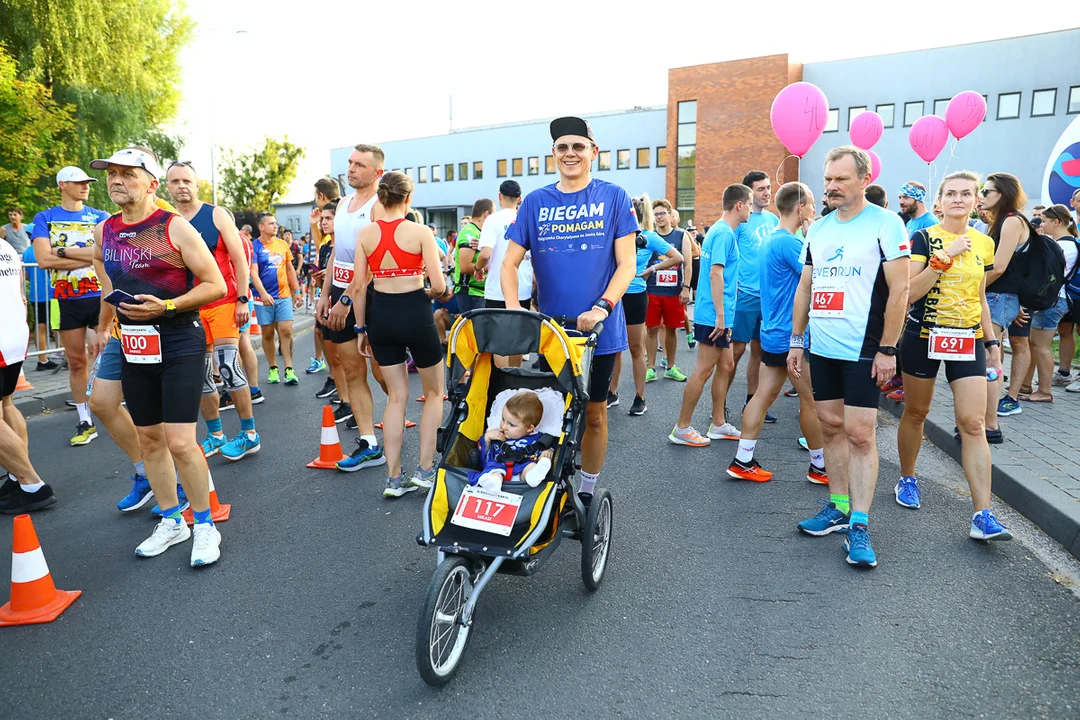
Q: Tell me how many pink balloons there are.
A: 5